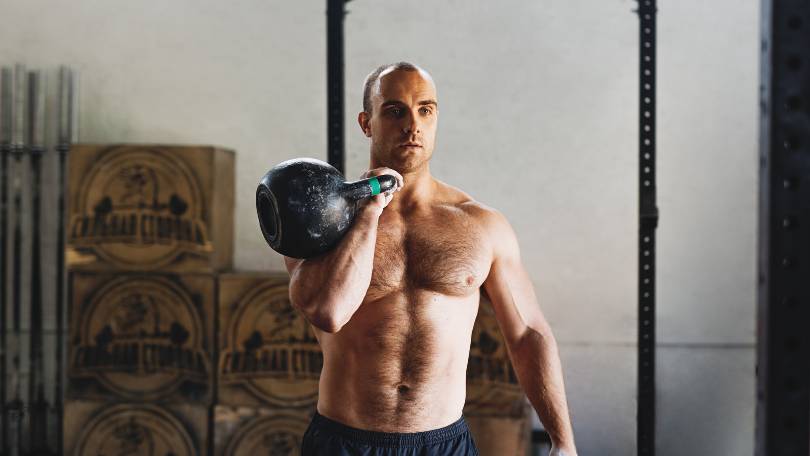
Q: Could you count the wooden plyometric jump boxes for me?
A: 7